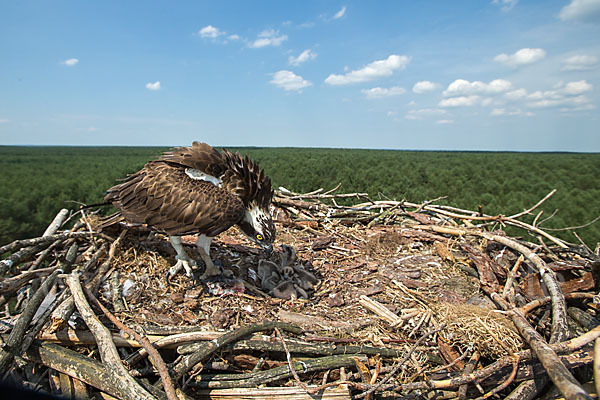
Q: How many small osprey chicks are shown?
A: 3